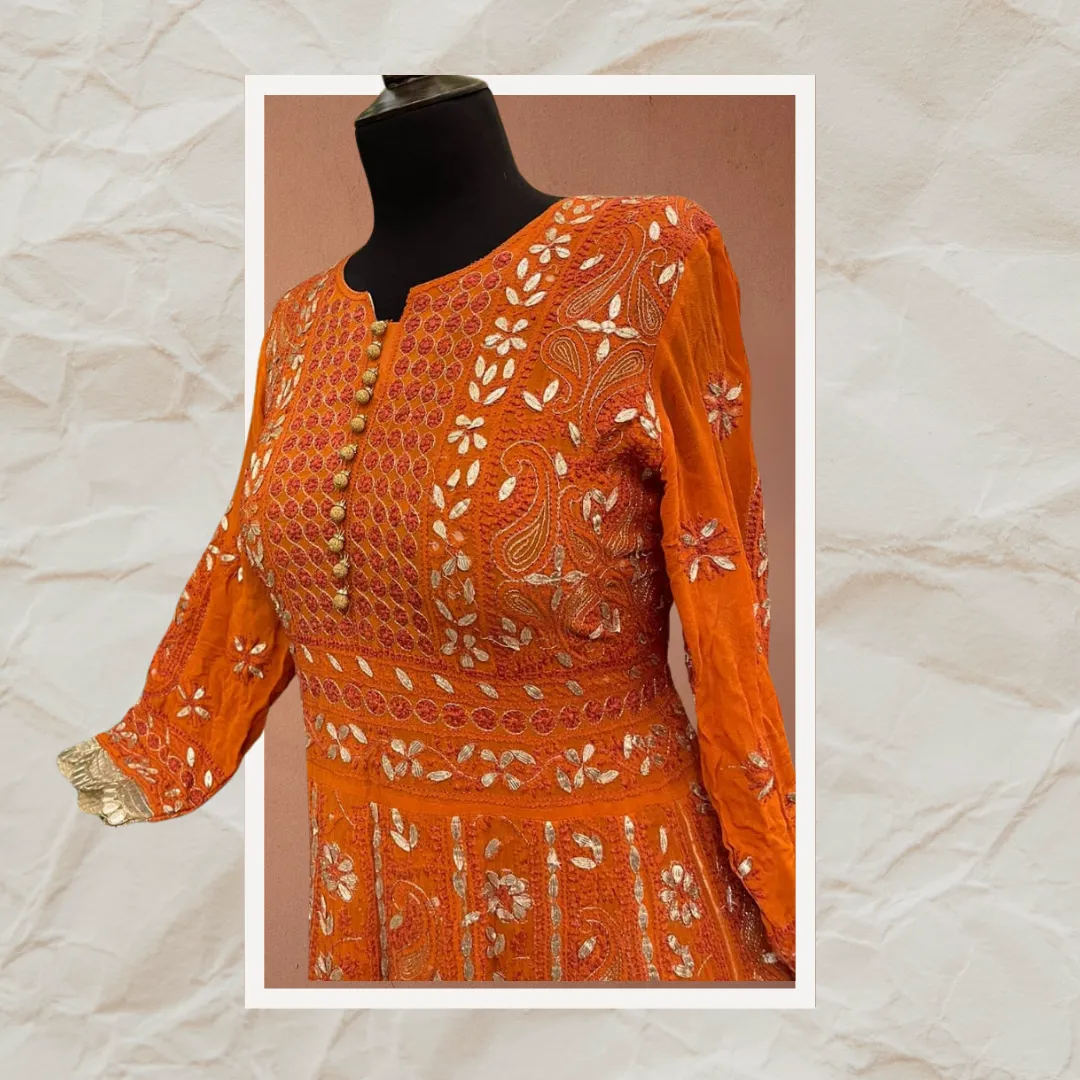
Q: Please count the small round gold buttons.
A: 11